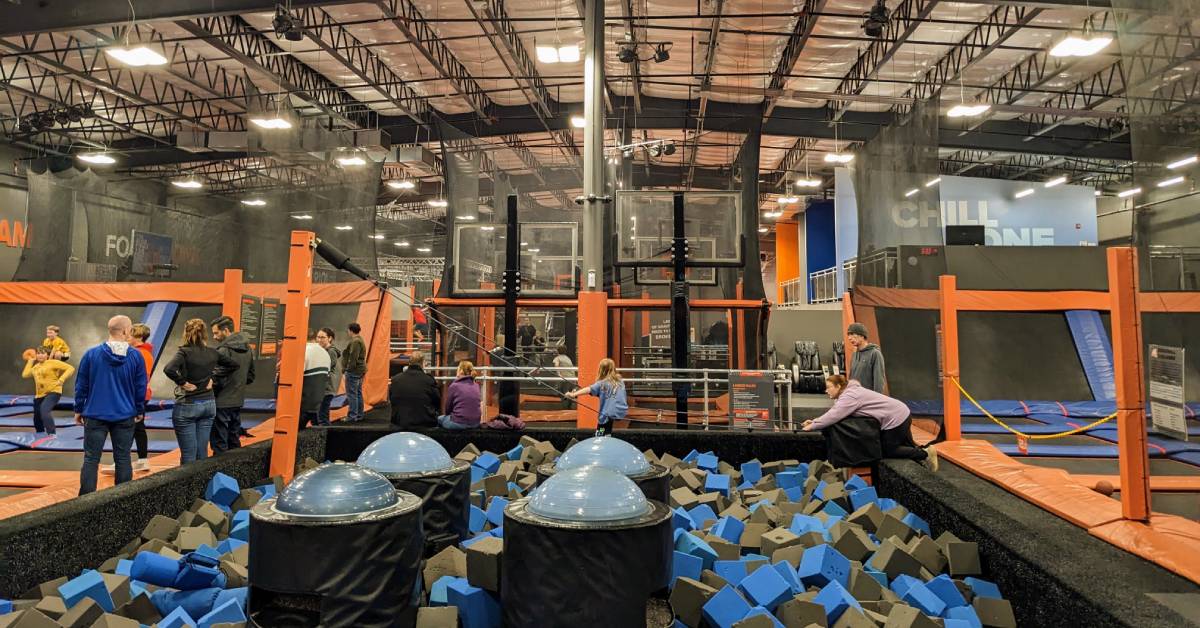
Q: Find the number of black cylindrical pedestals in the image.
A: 4